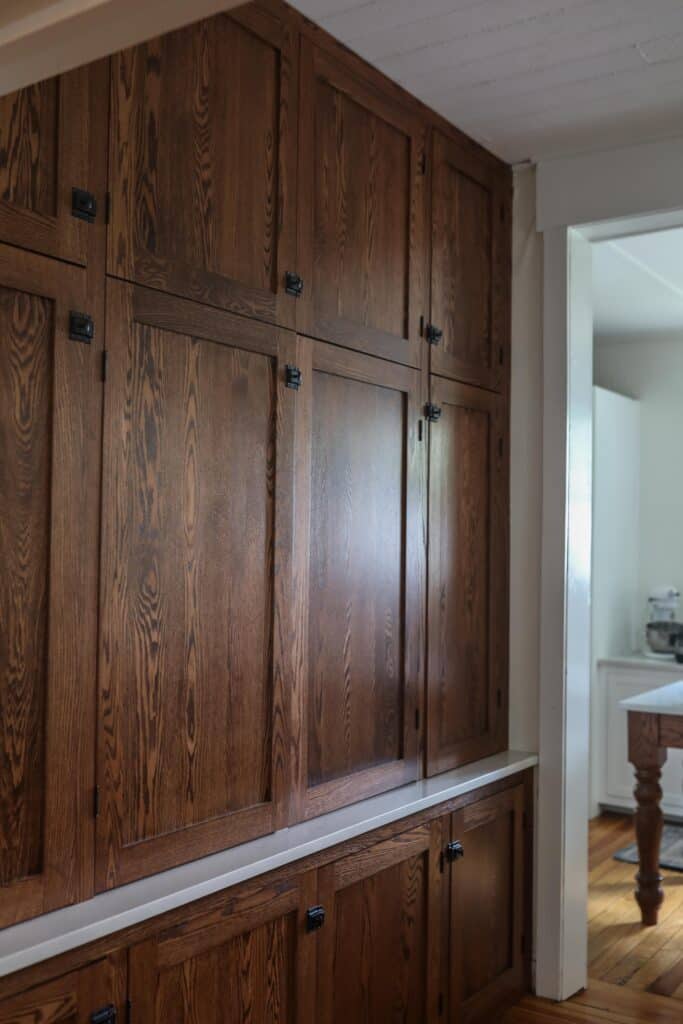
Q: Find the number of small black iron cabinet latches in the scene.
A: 9